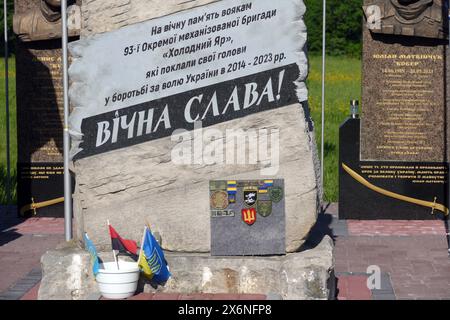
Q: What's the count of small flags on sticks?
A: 3